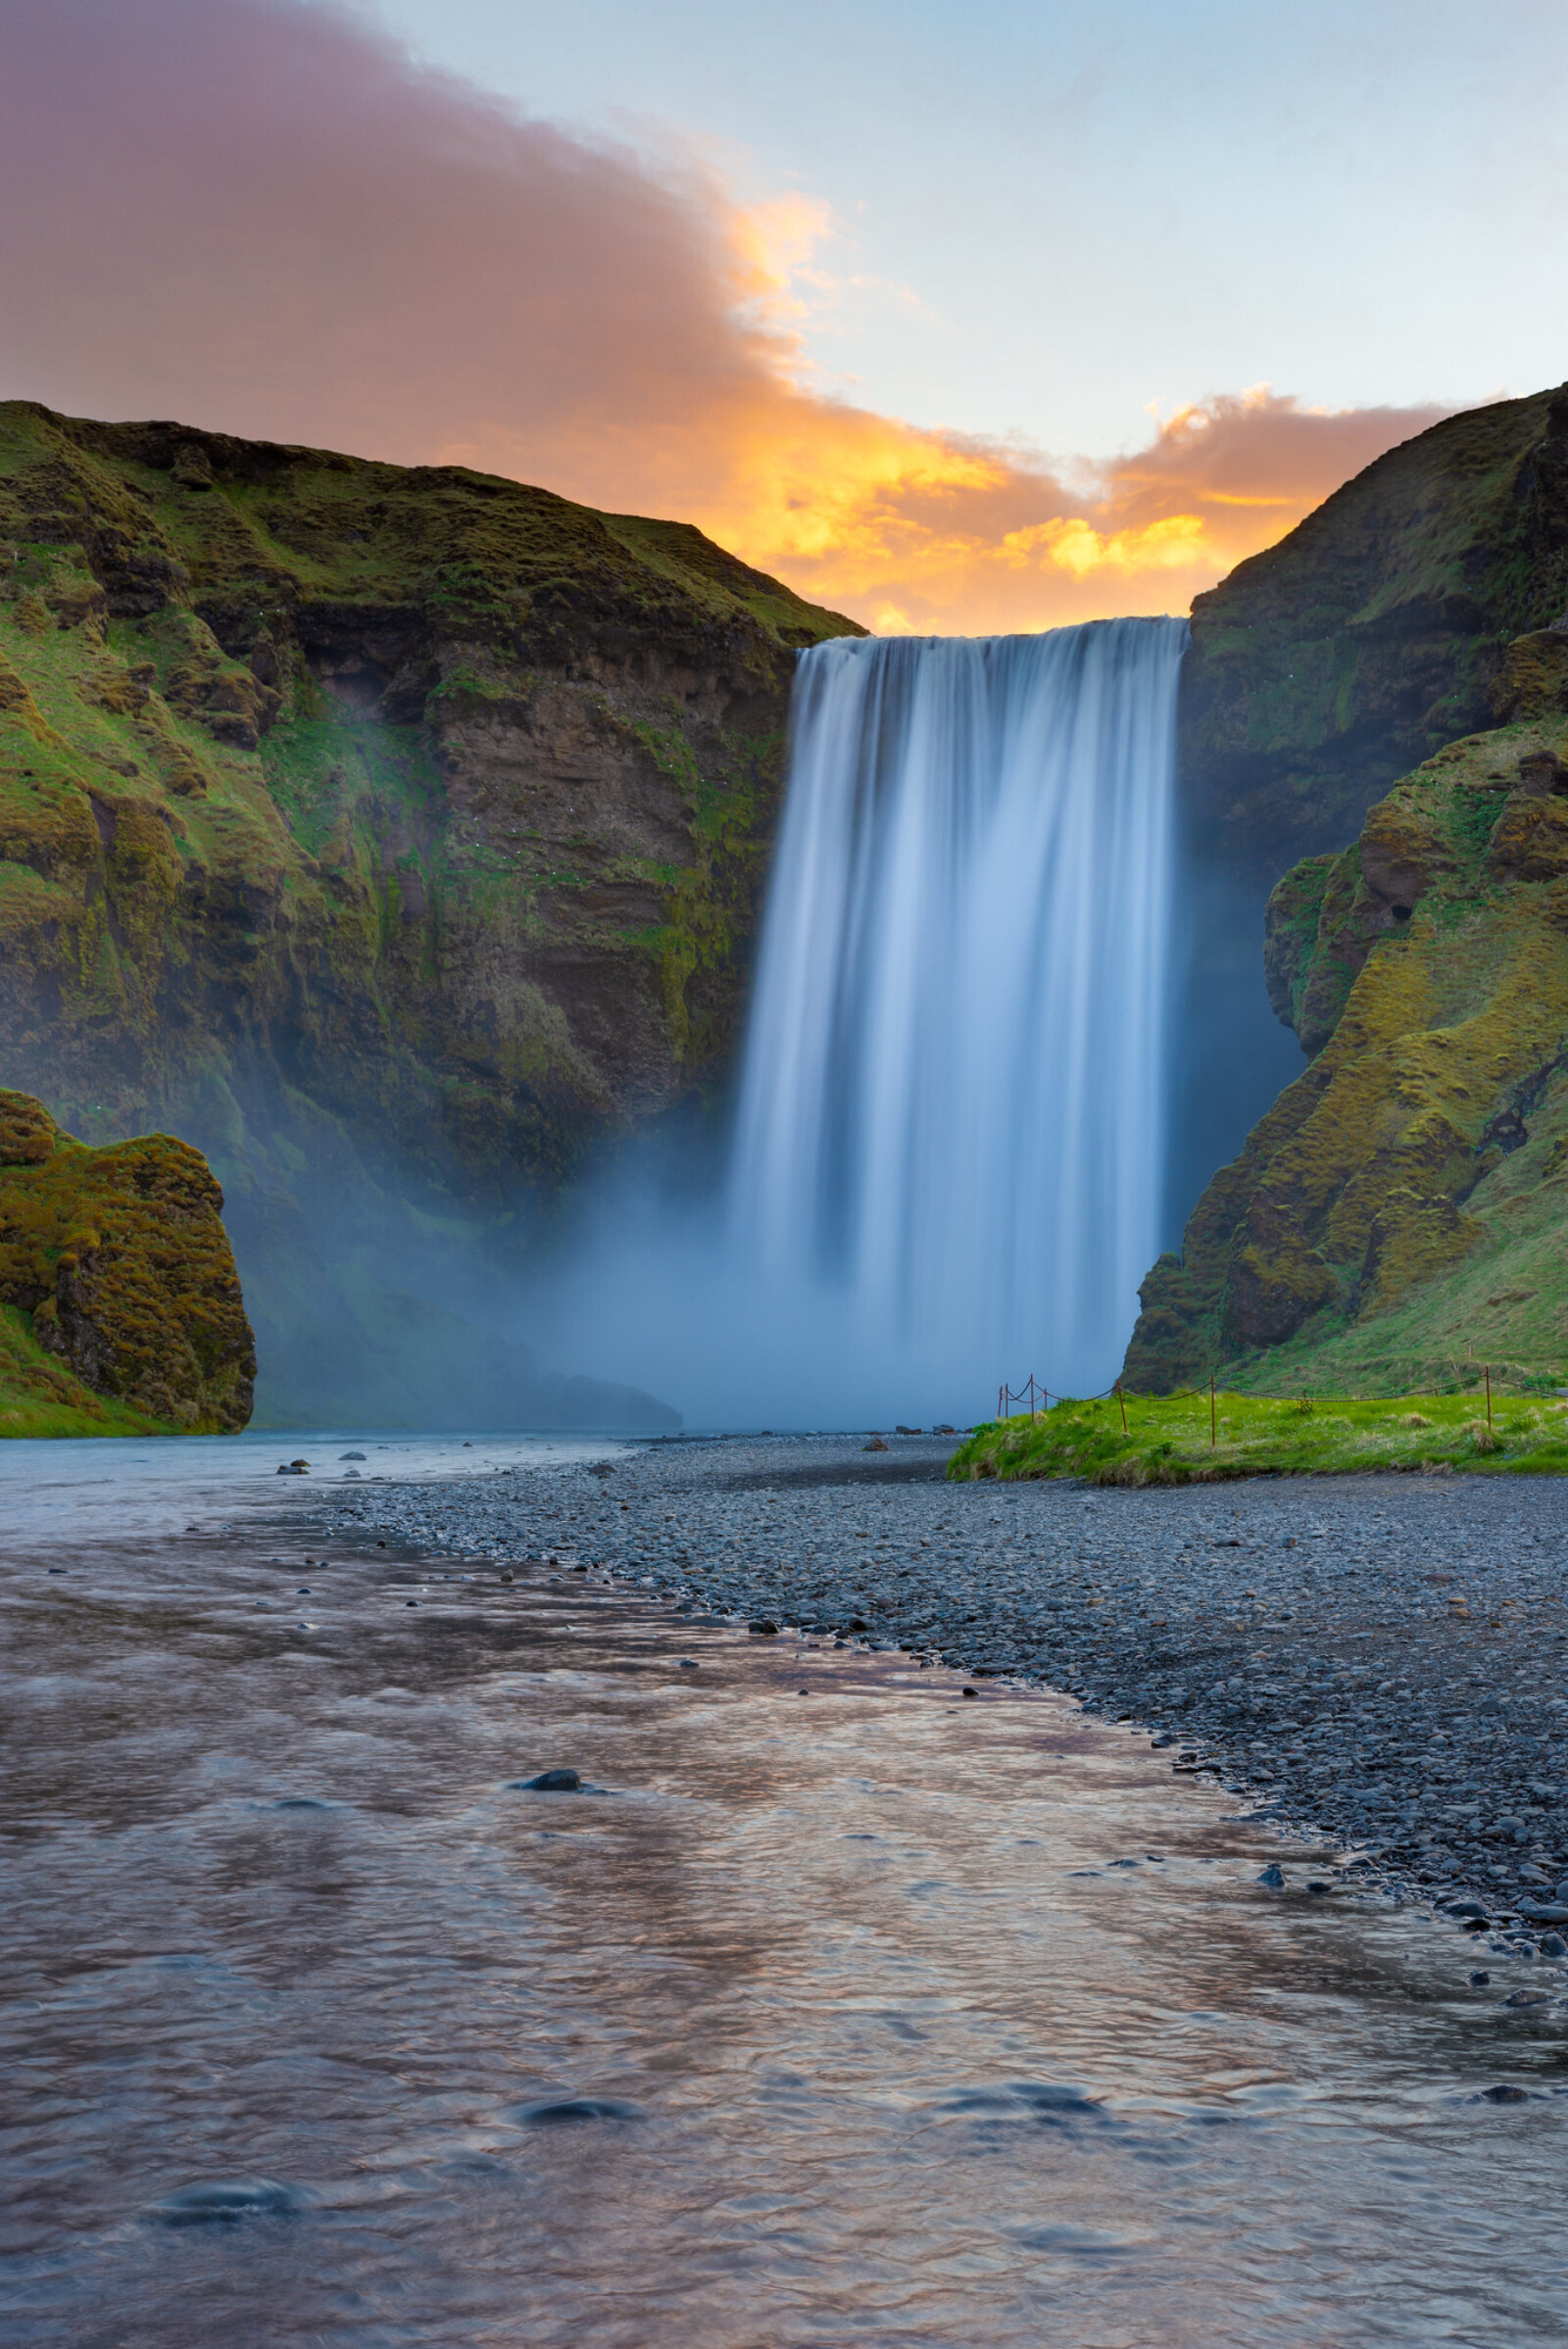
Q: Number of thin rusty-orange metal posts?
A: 7